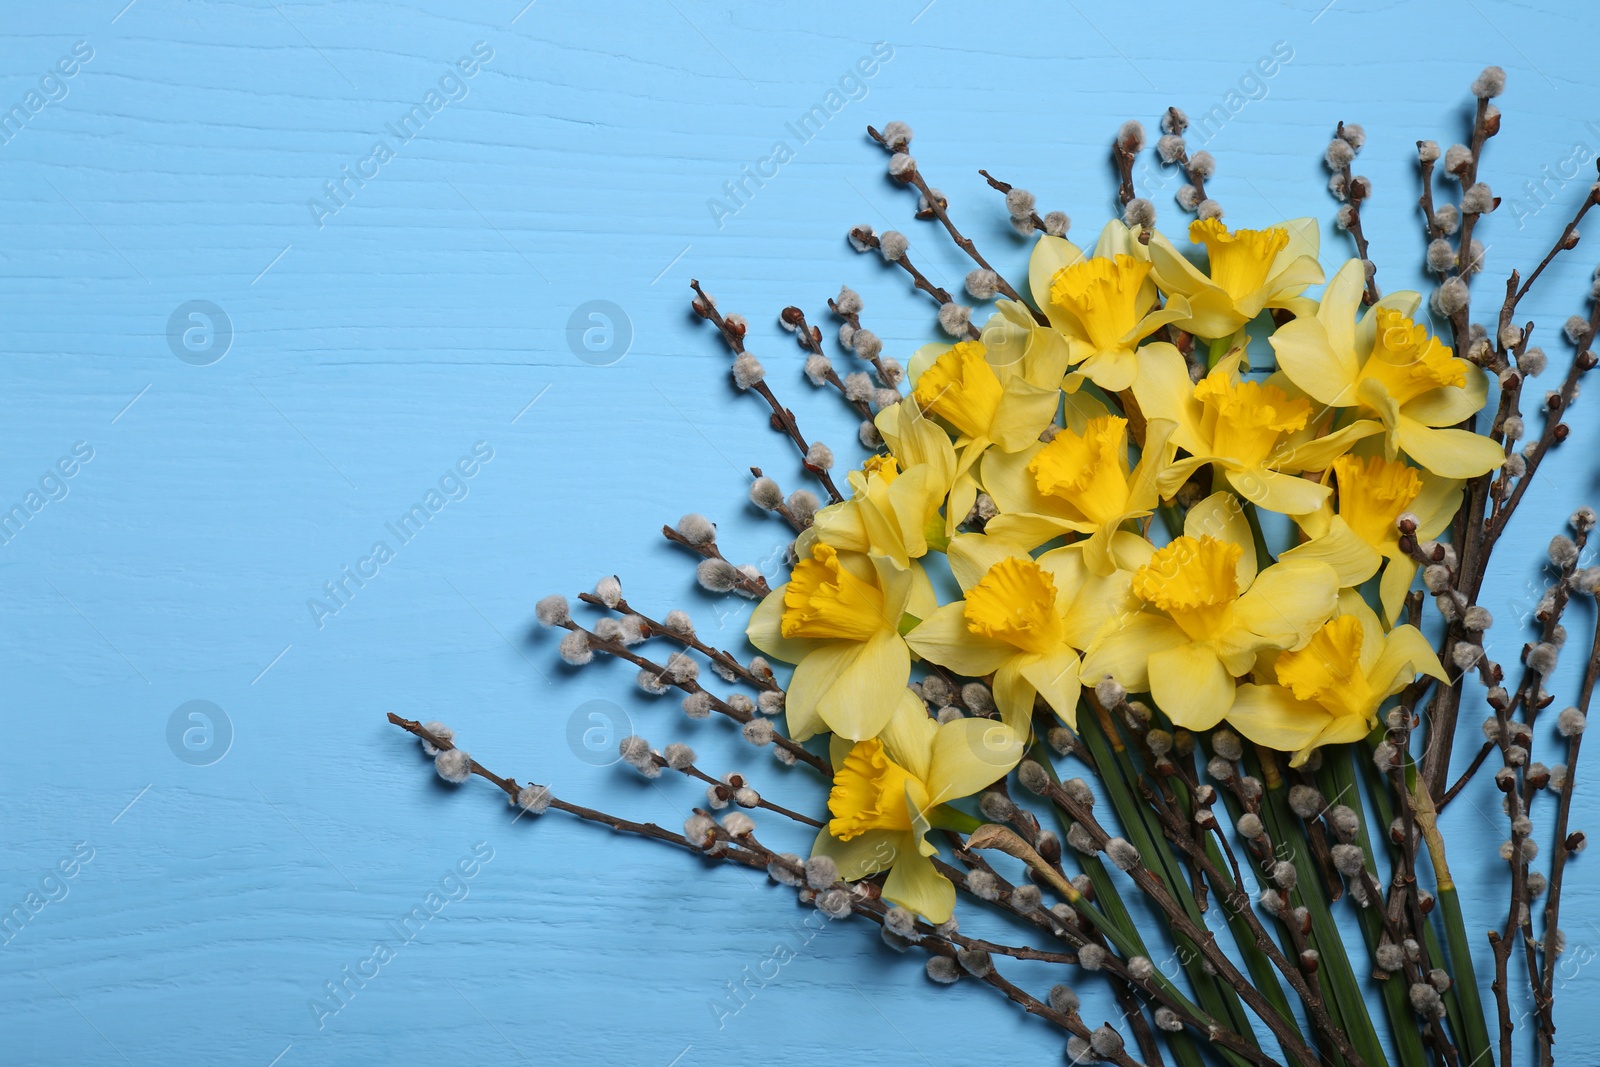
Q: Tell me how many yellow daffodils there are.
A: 13